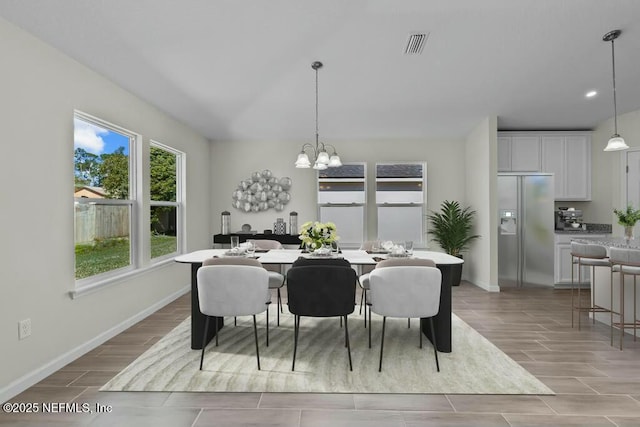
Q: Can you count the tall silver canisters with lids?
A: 2